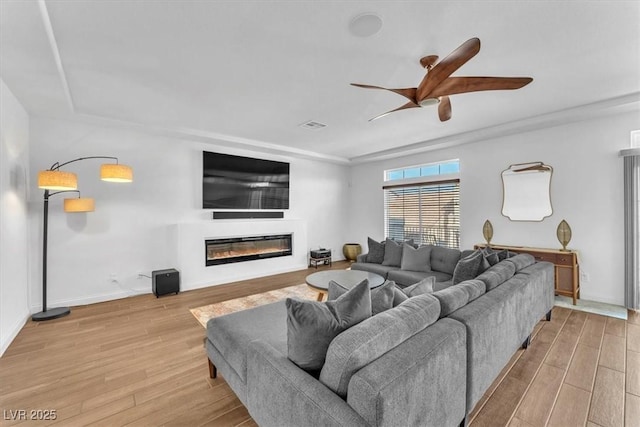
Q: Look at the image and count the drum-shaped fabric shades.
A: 3